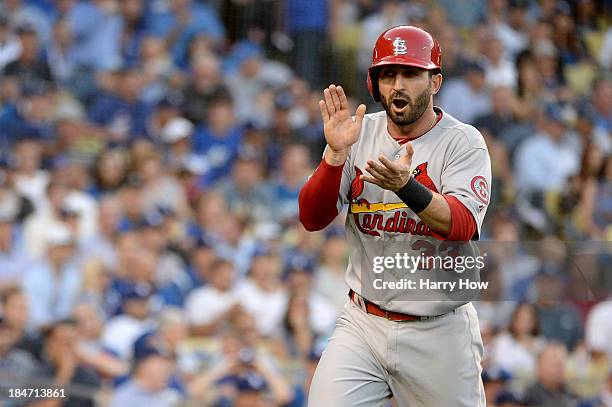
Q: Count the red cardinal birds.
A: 2